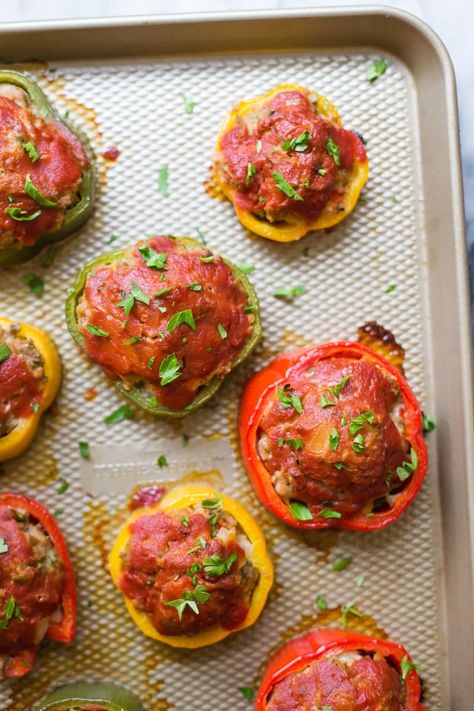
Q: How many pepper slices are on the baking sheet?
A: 9